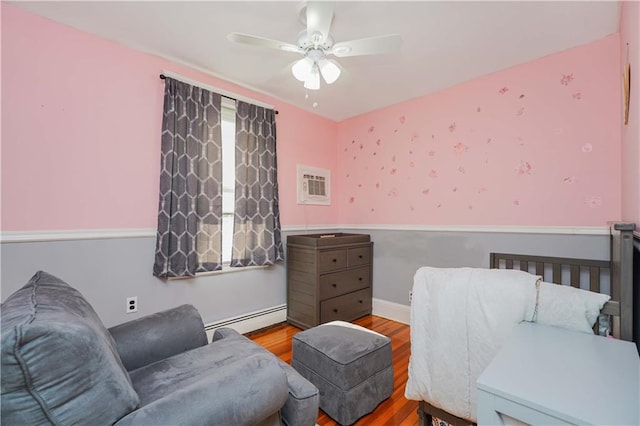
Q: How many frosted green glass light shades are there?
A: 0